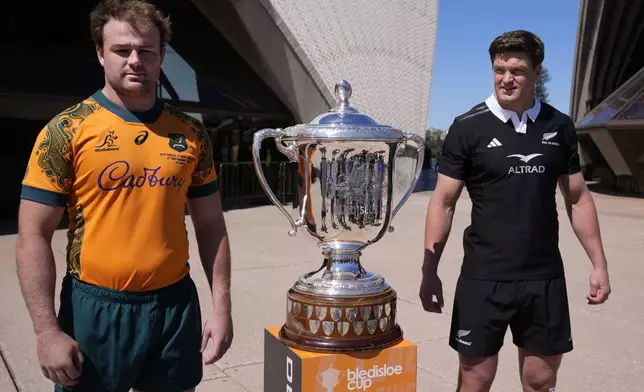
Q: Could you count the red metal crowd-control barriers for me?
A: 0